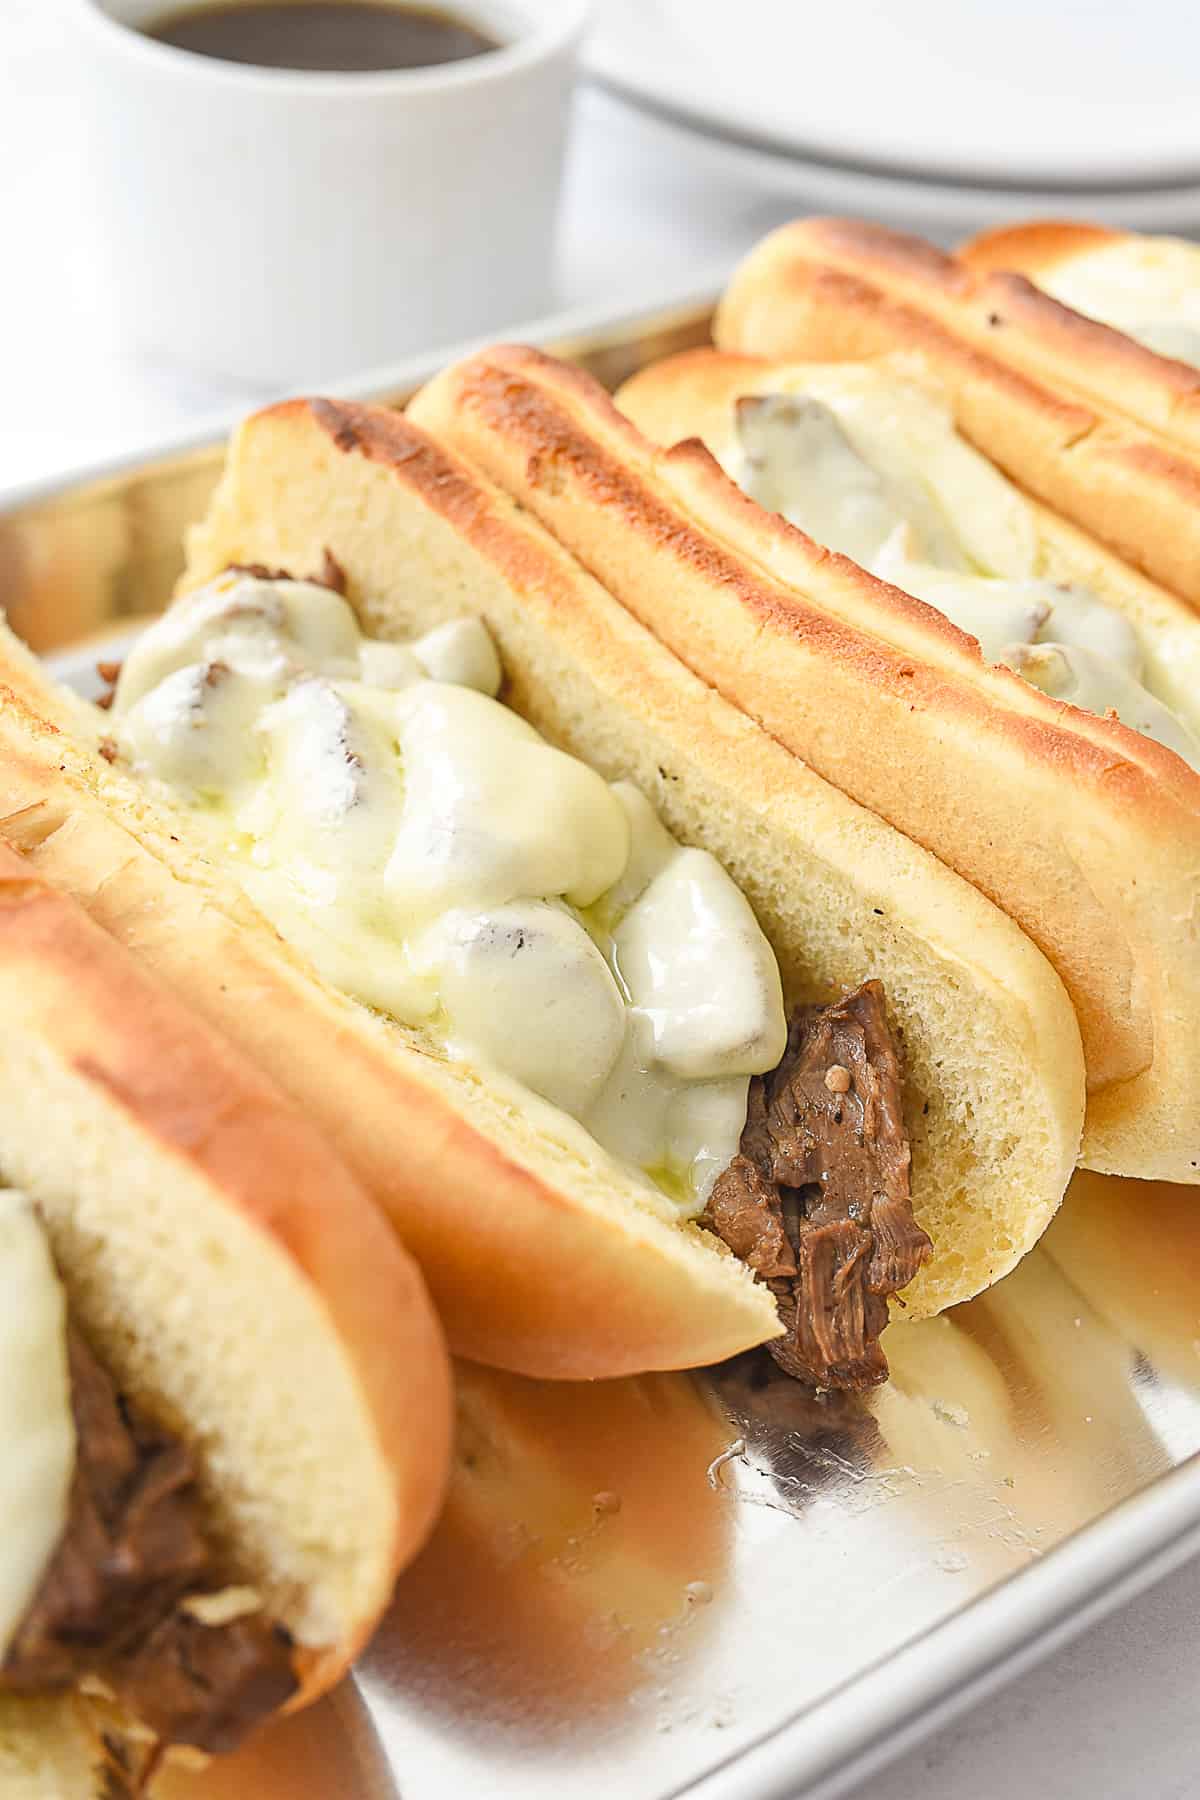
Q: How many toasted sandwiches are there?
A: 4